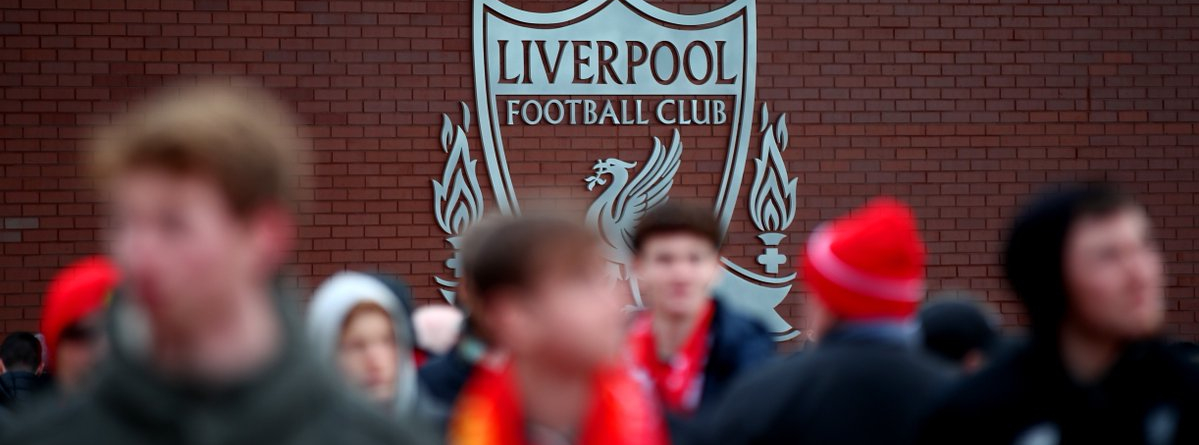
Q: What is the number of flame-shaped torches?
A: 2